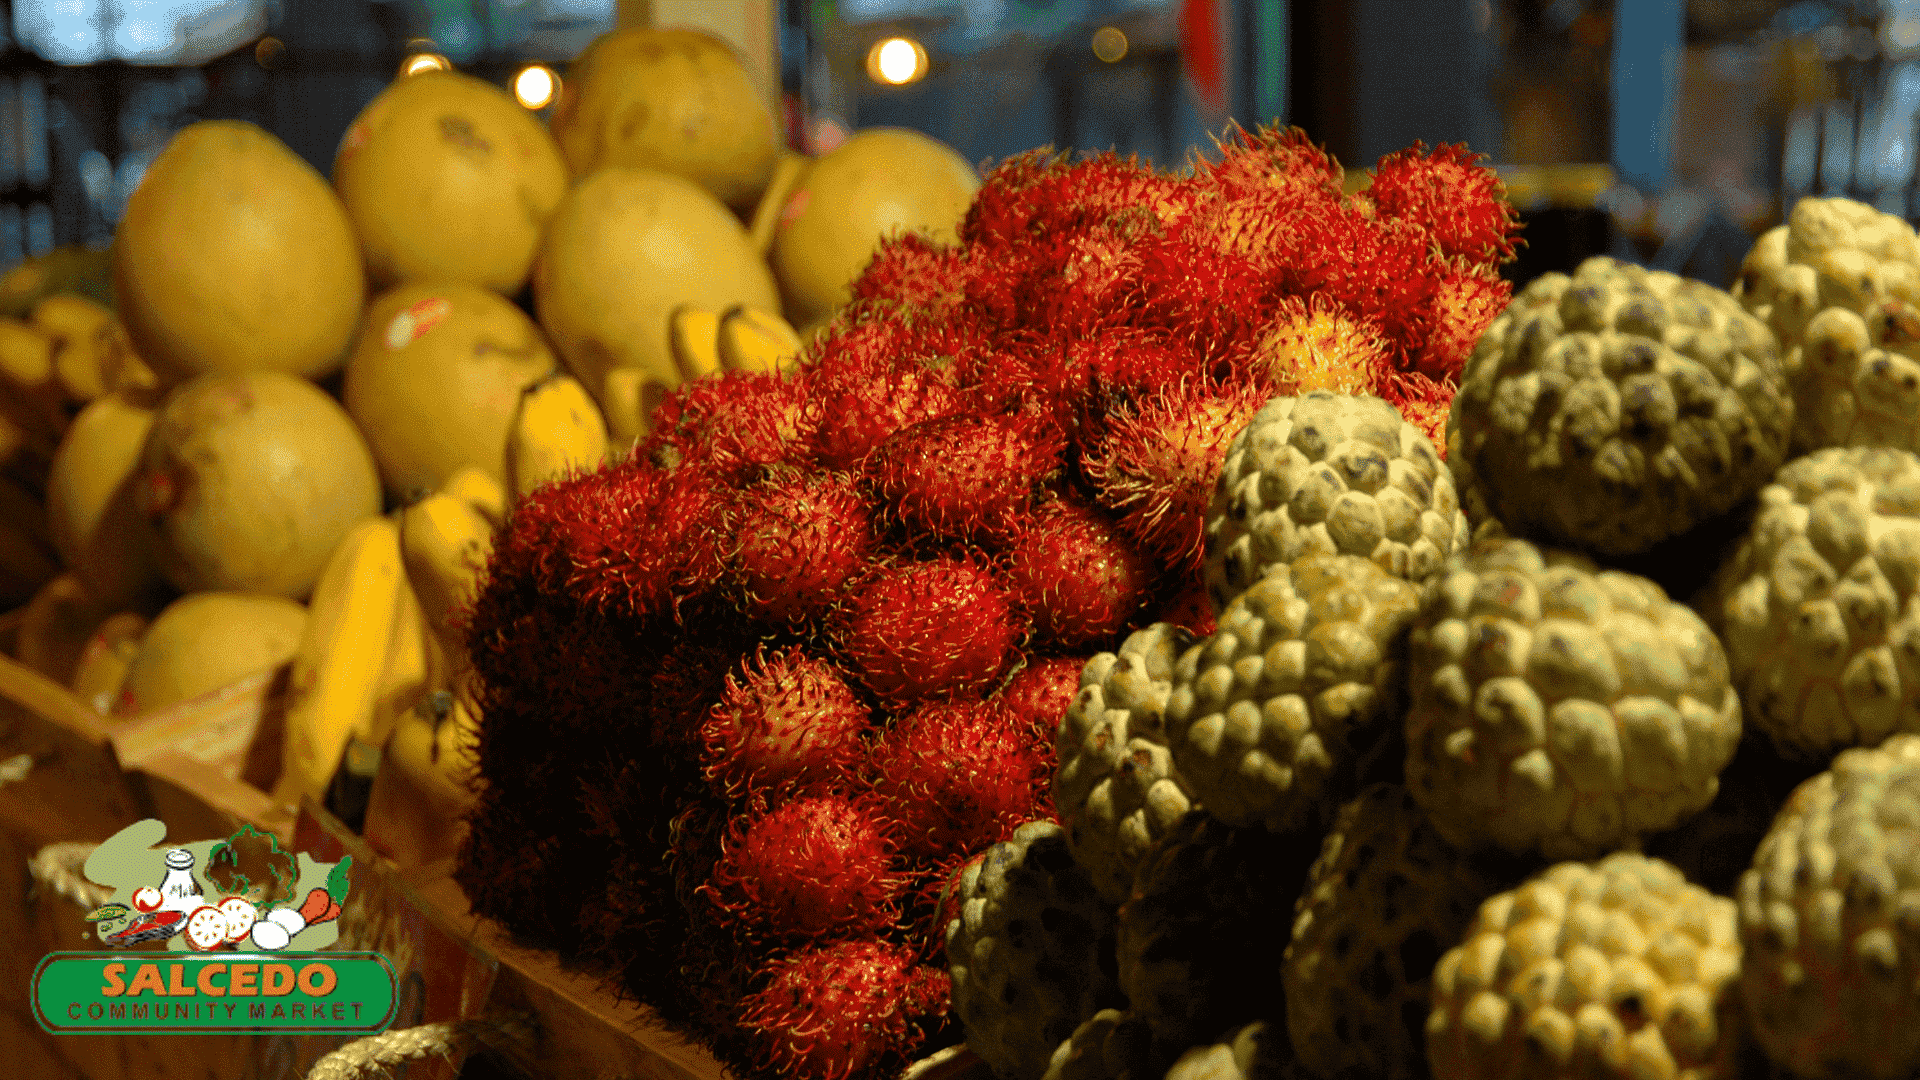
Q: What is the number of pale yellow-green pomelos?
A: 9